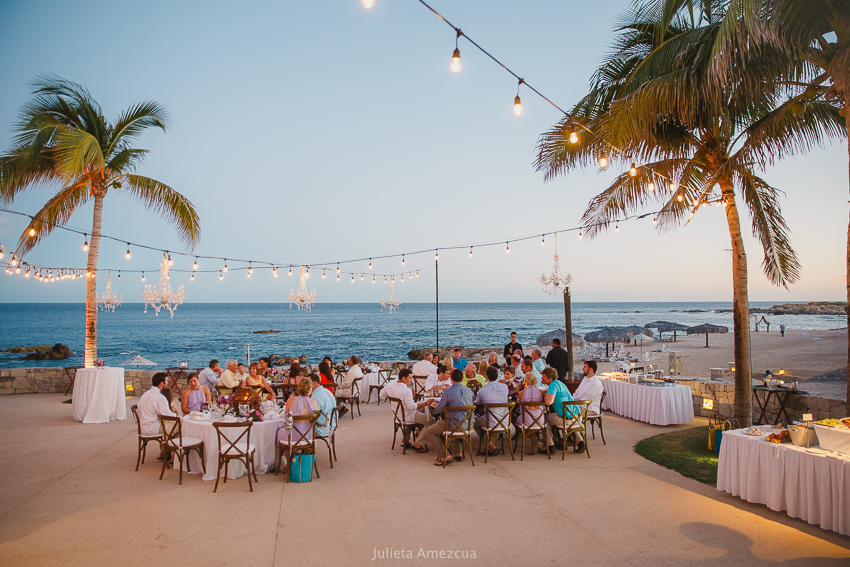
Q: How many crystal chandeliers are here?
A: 5